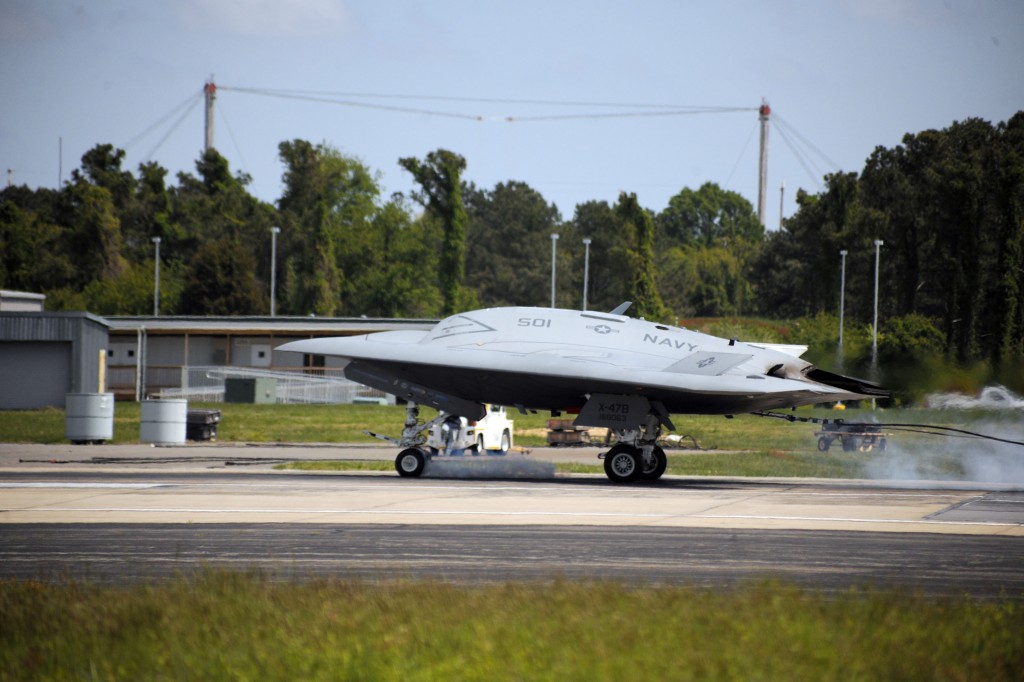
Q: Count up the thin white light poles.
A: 6